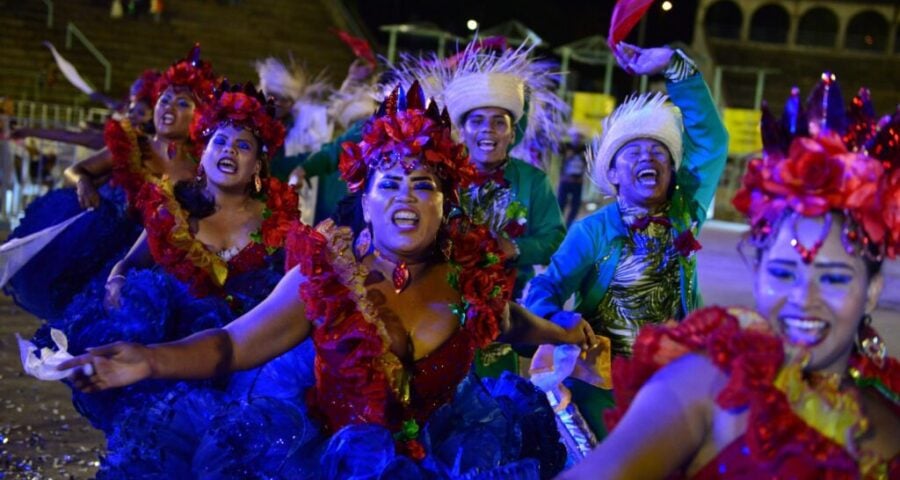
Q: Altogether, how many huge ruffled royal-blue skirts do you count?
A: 3